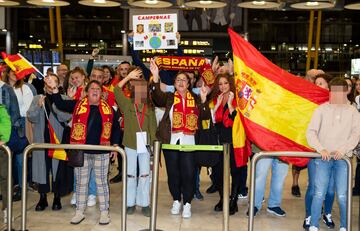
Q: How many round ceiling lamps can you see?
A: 8